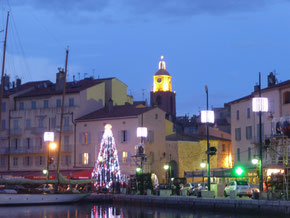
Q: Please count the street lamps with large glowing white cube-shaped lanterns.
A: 4